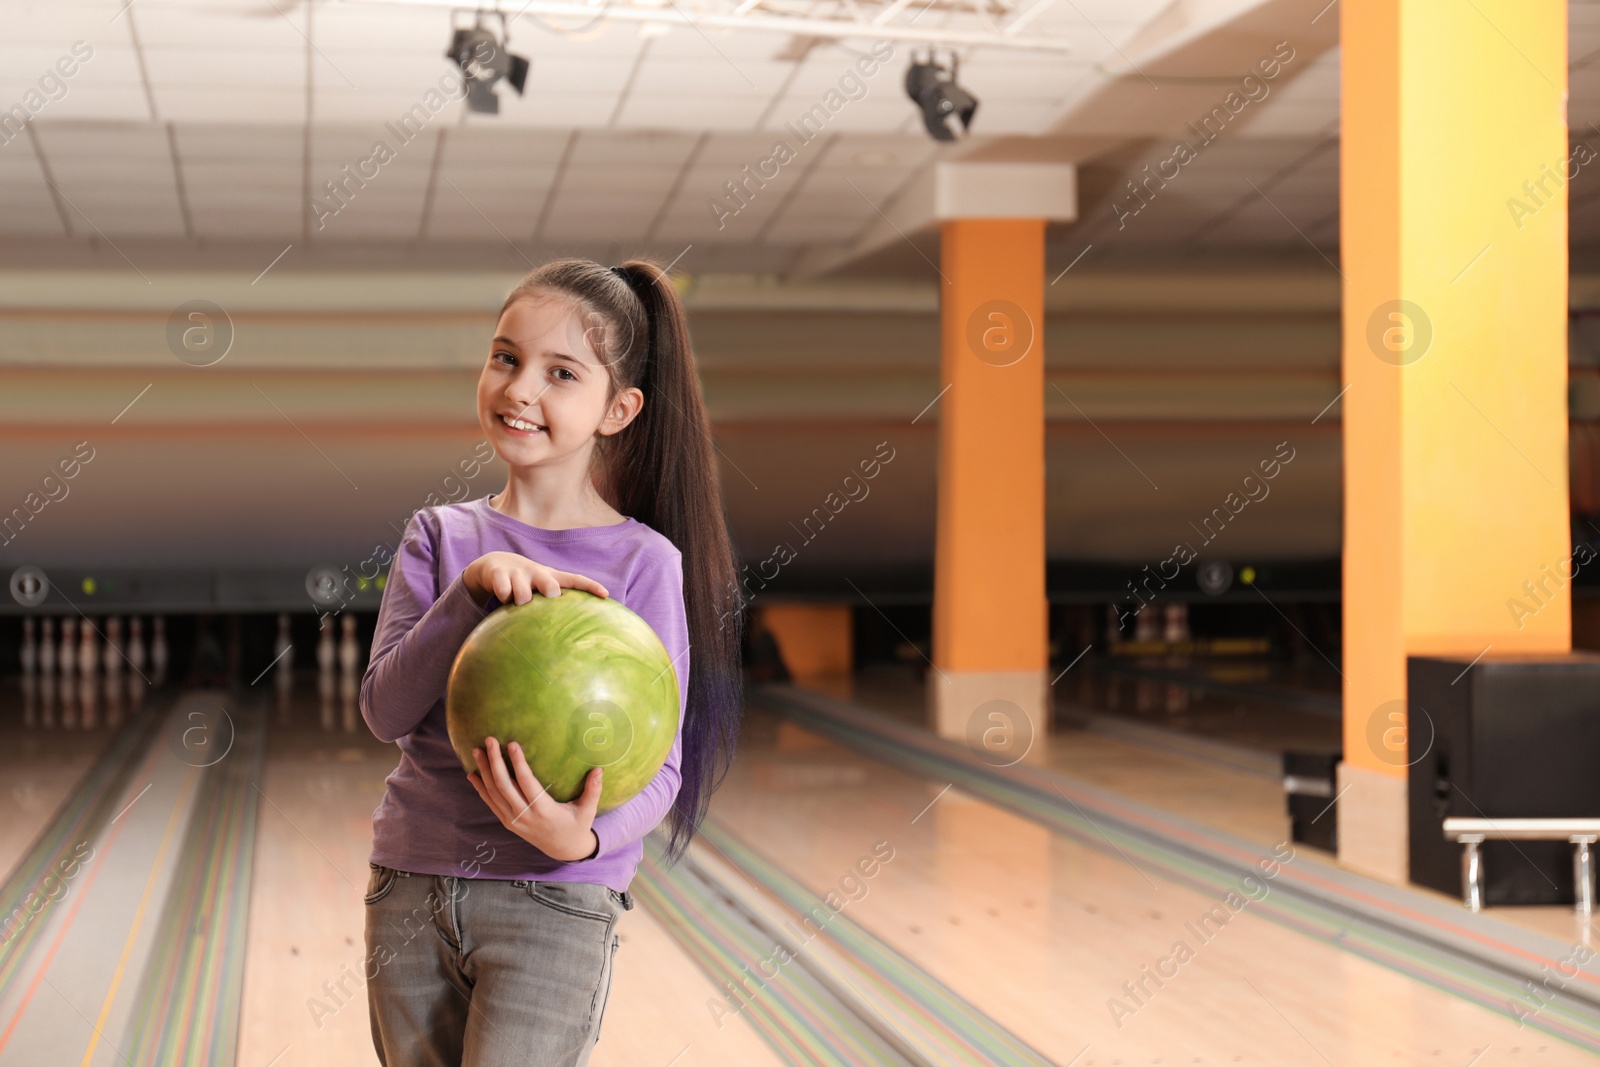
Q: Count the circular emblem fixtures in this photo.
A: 3